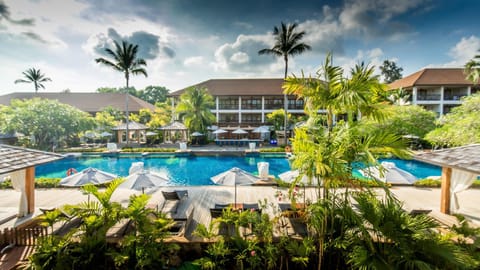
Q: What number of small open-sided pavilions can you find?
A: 4